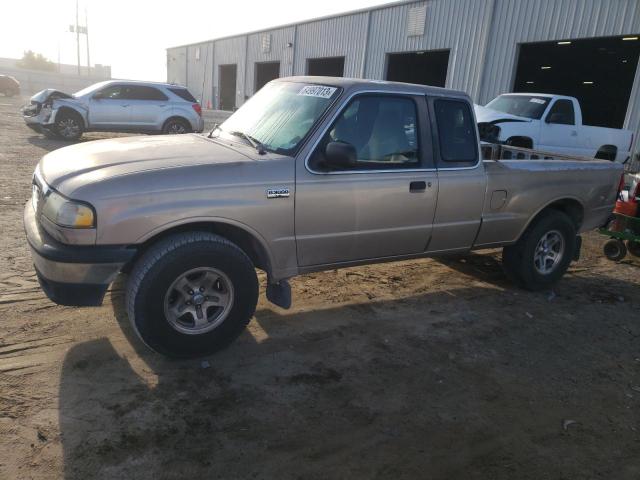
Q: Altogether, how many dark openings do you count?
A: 5